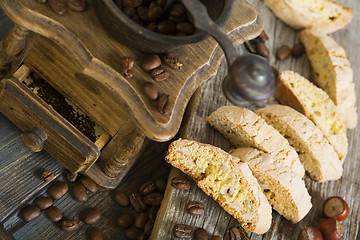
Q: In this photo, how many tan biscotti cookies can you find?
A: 7